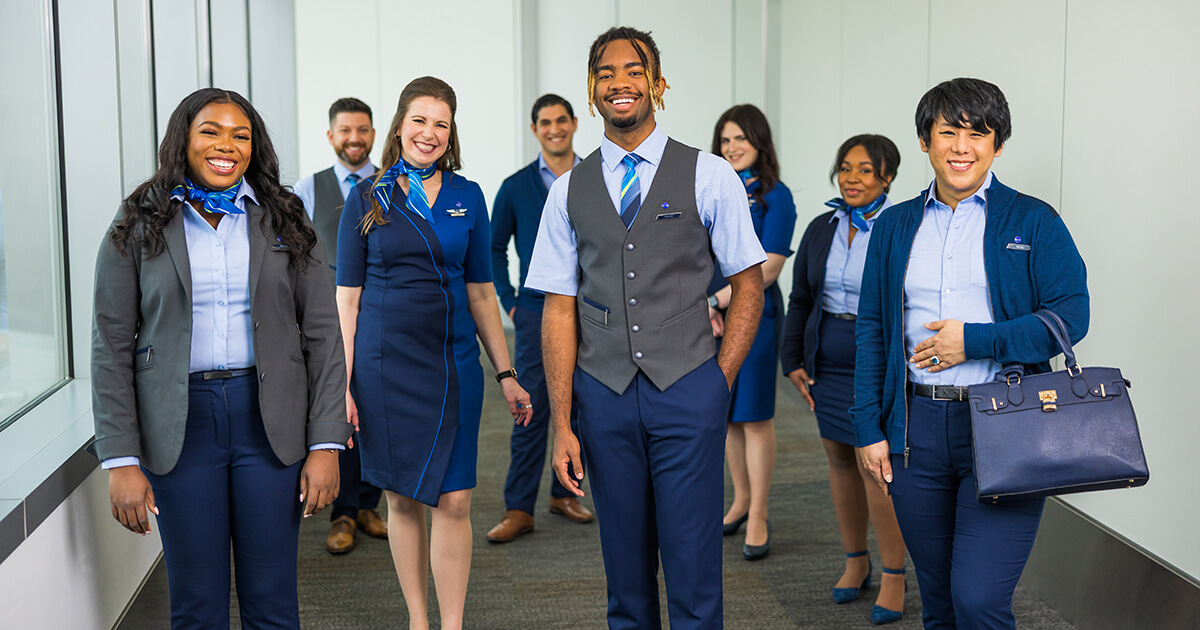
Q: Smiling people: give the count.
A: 8